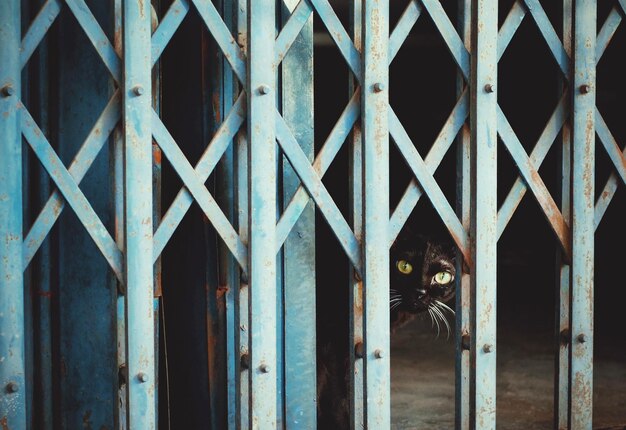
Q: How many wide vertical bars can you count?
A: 6